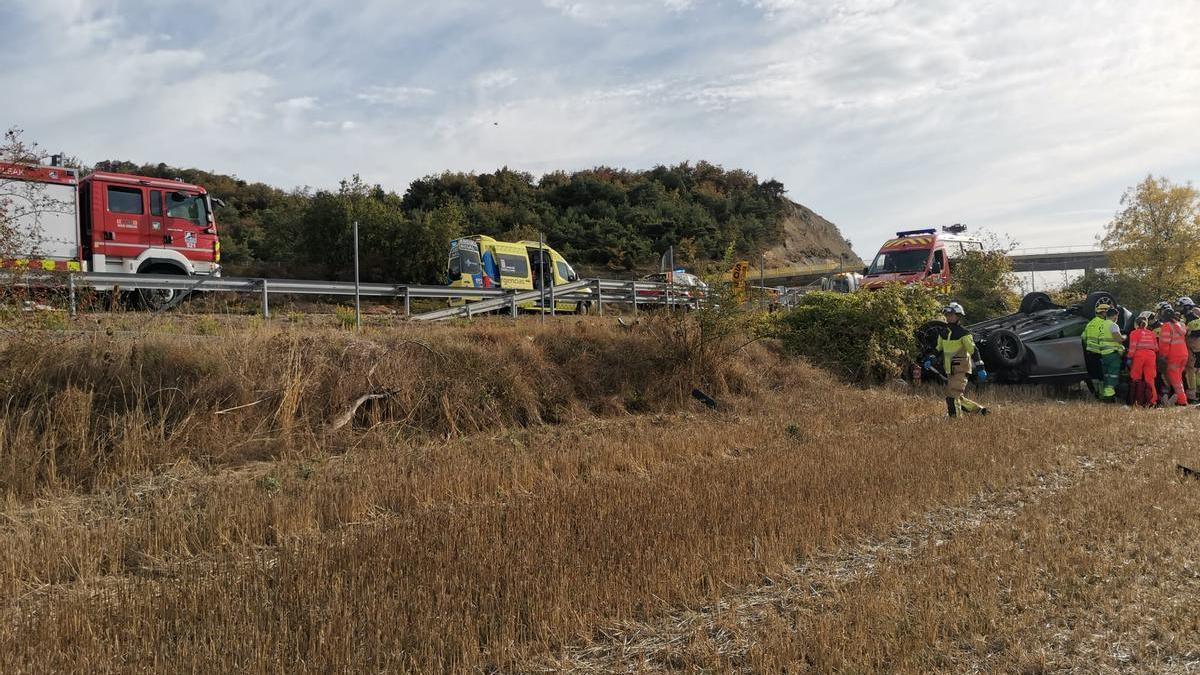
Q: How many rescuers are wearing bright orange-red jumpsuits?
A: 2